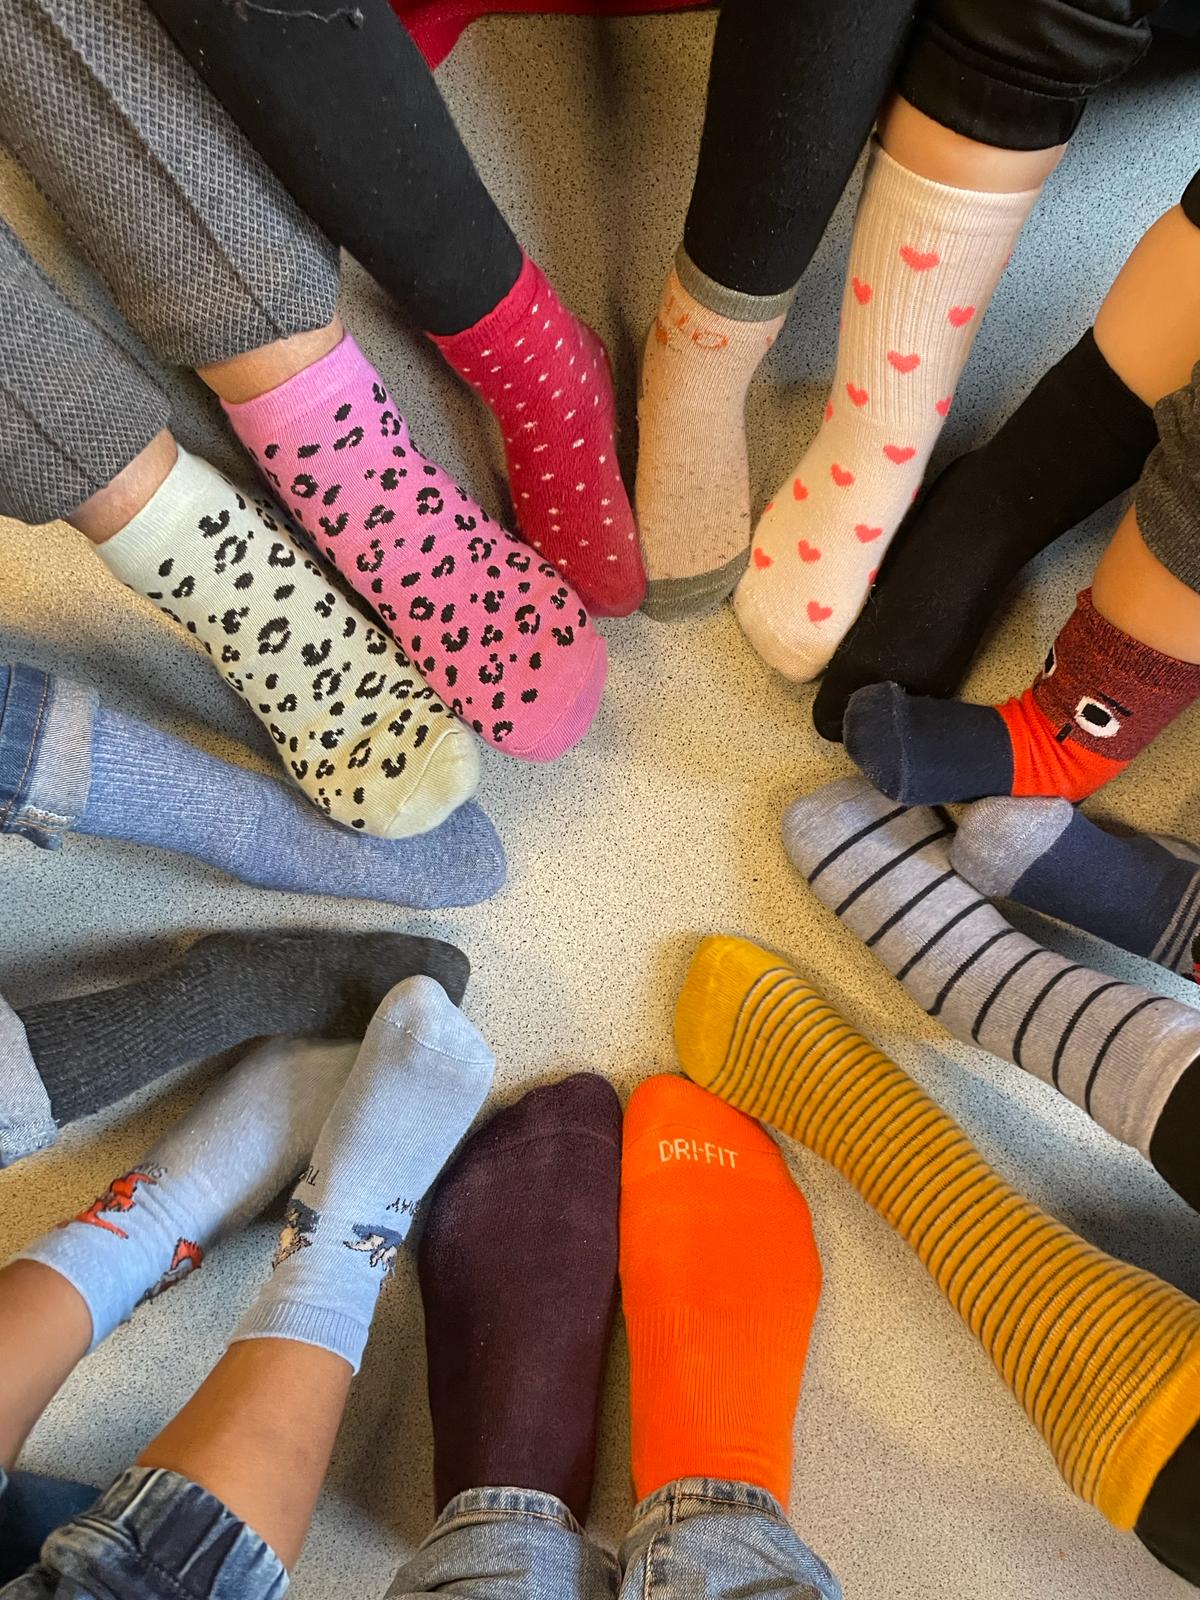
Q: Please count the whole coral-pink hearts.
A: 12